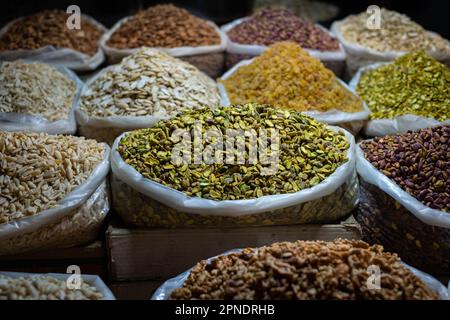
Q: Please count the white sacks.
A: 13